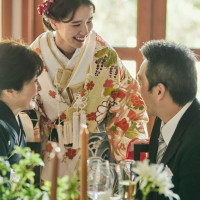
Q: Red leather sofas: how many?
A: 0